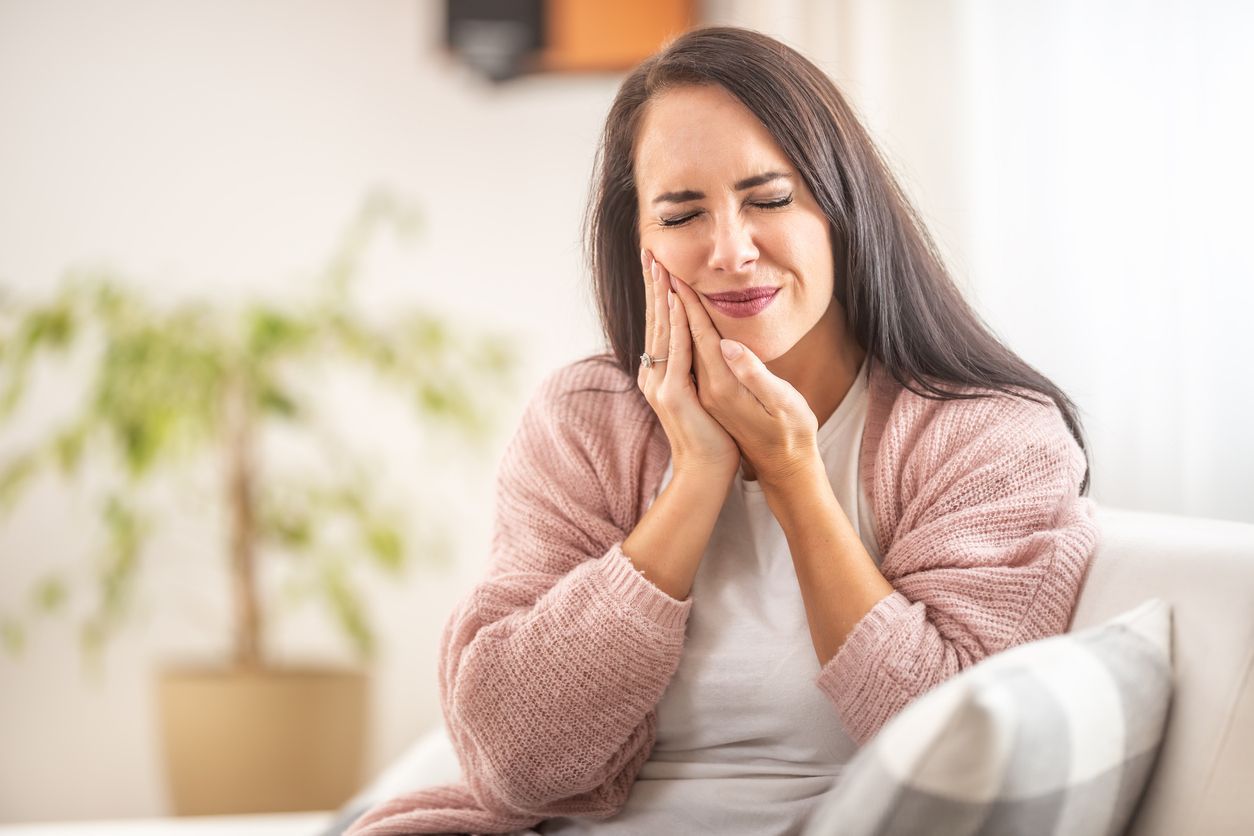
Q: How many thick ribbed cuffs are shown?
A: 2